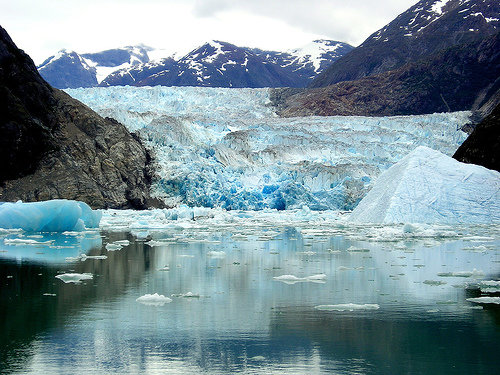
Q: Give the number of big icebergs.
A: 2